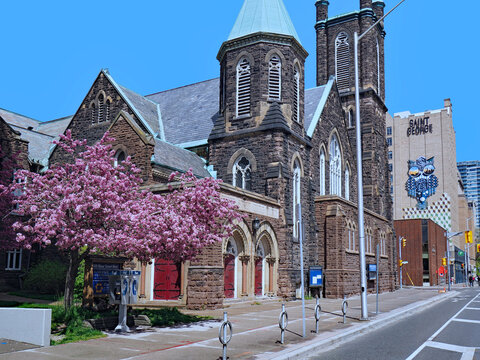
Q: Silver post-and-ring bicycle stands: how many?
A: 4